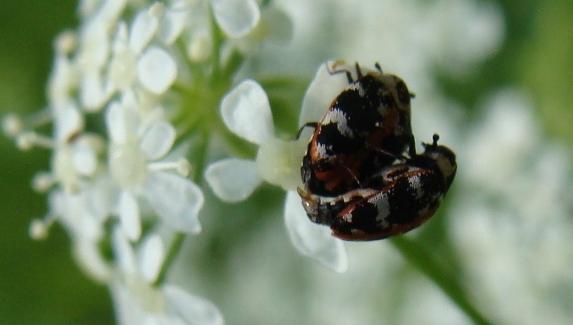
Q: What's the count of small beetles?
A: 2